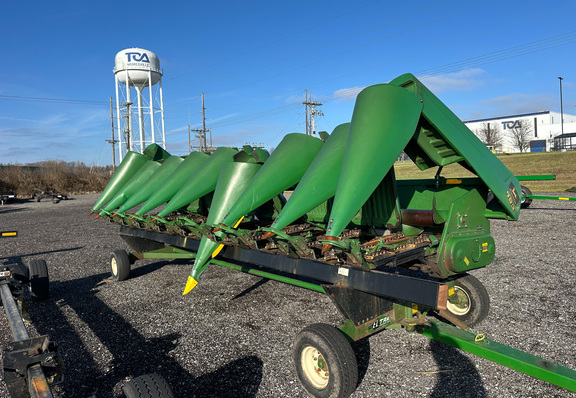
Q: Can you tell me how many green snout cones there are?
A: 9